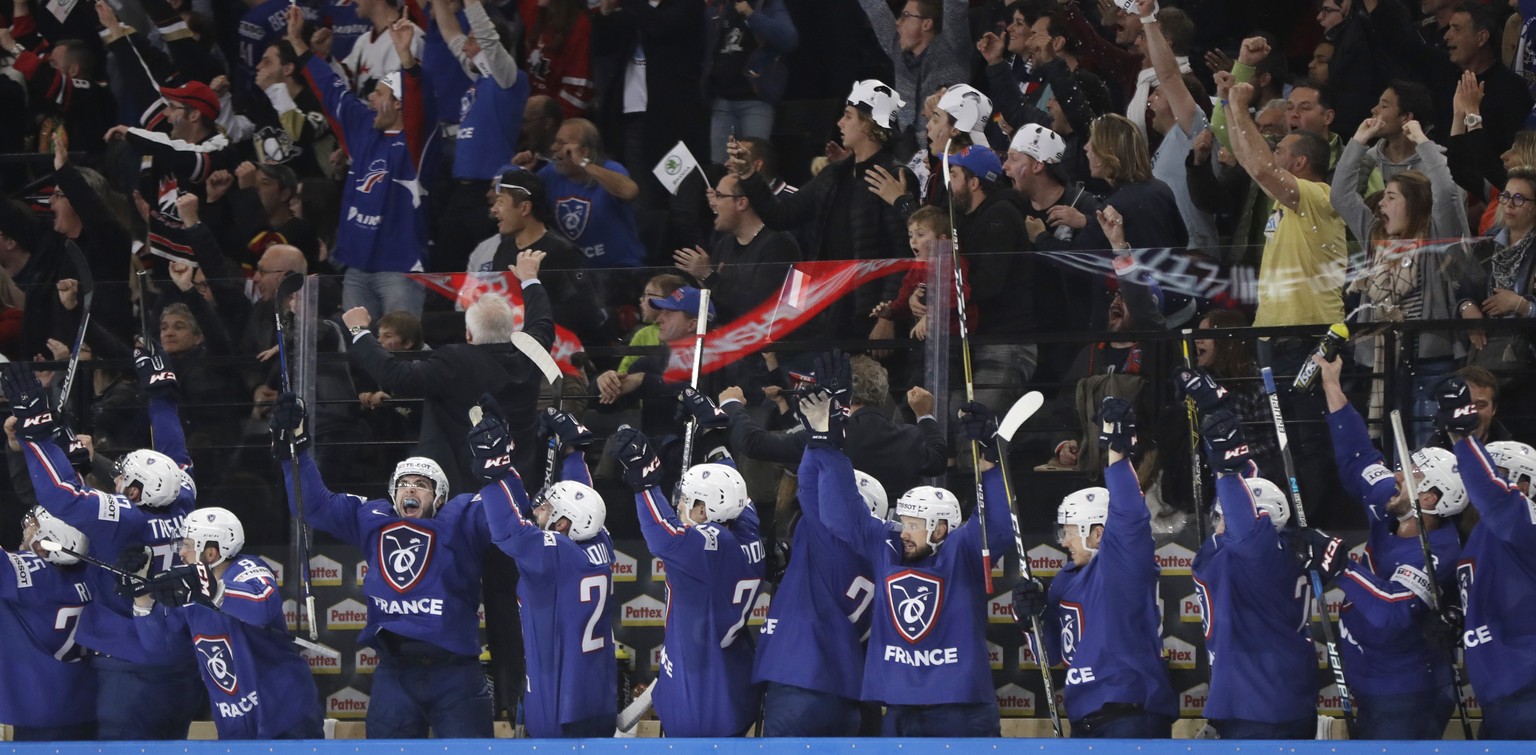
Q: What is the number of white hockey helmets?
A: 12